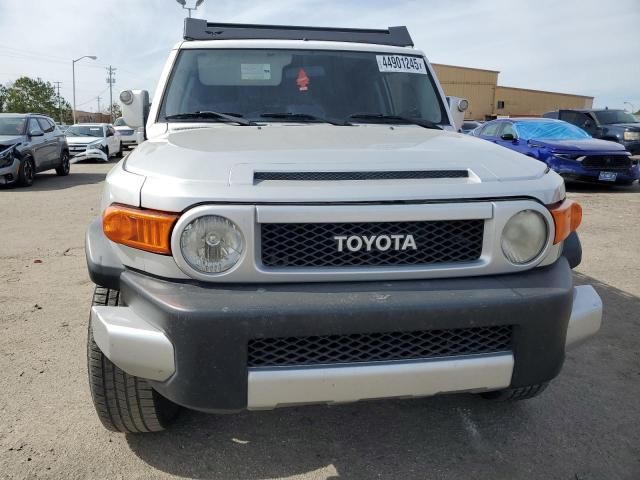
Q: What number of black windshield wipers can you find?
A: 3